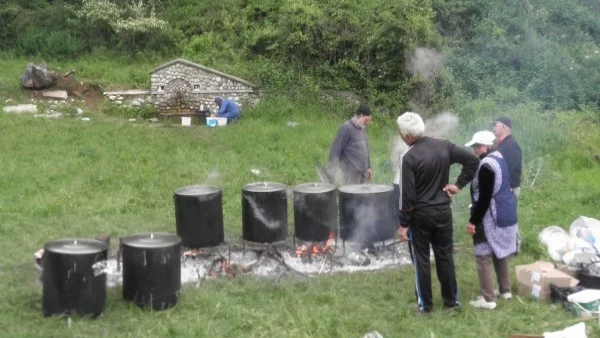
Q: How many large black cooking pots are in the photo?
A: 6